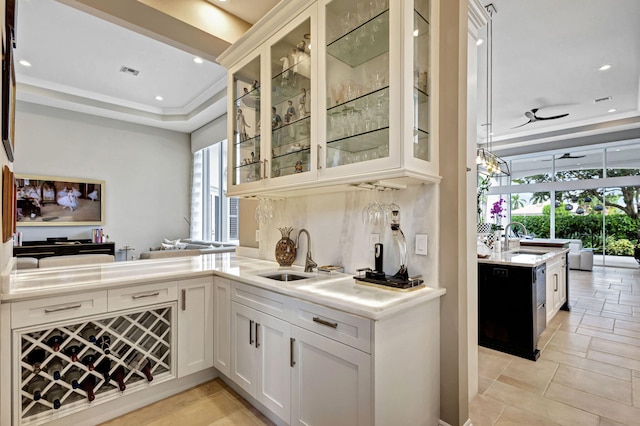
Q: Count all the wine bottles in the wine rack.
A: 14